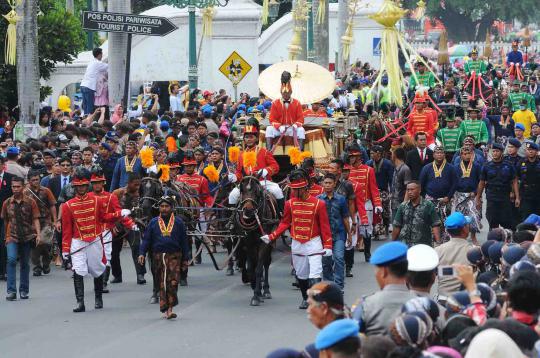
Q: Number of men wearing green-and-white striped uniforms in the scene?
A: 6